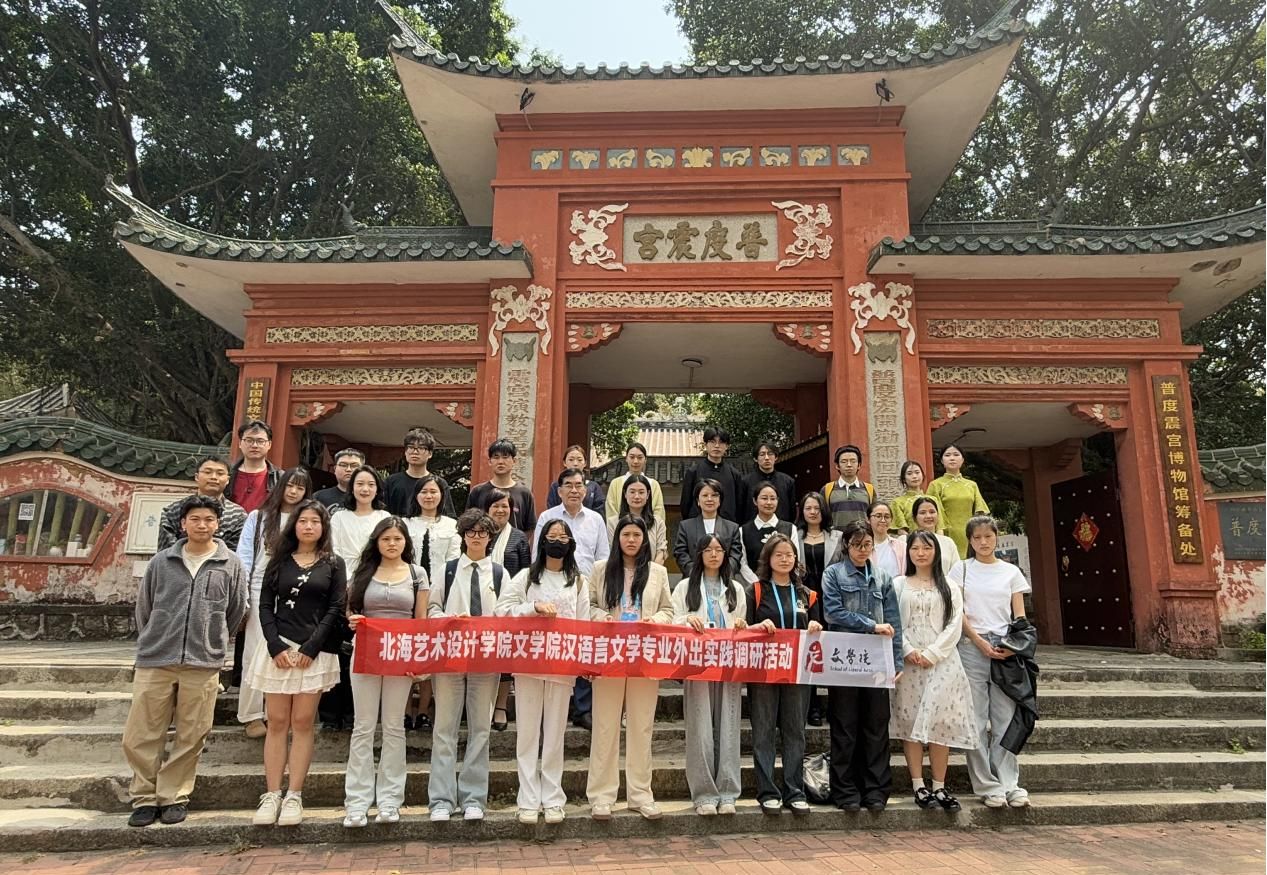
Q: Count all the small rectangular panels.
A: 9